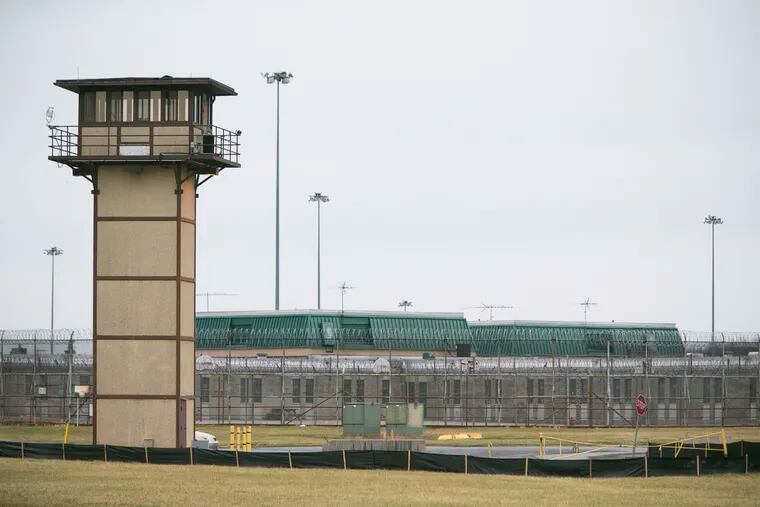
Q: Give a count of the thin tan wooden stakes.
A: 15